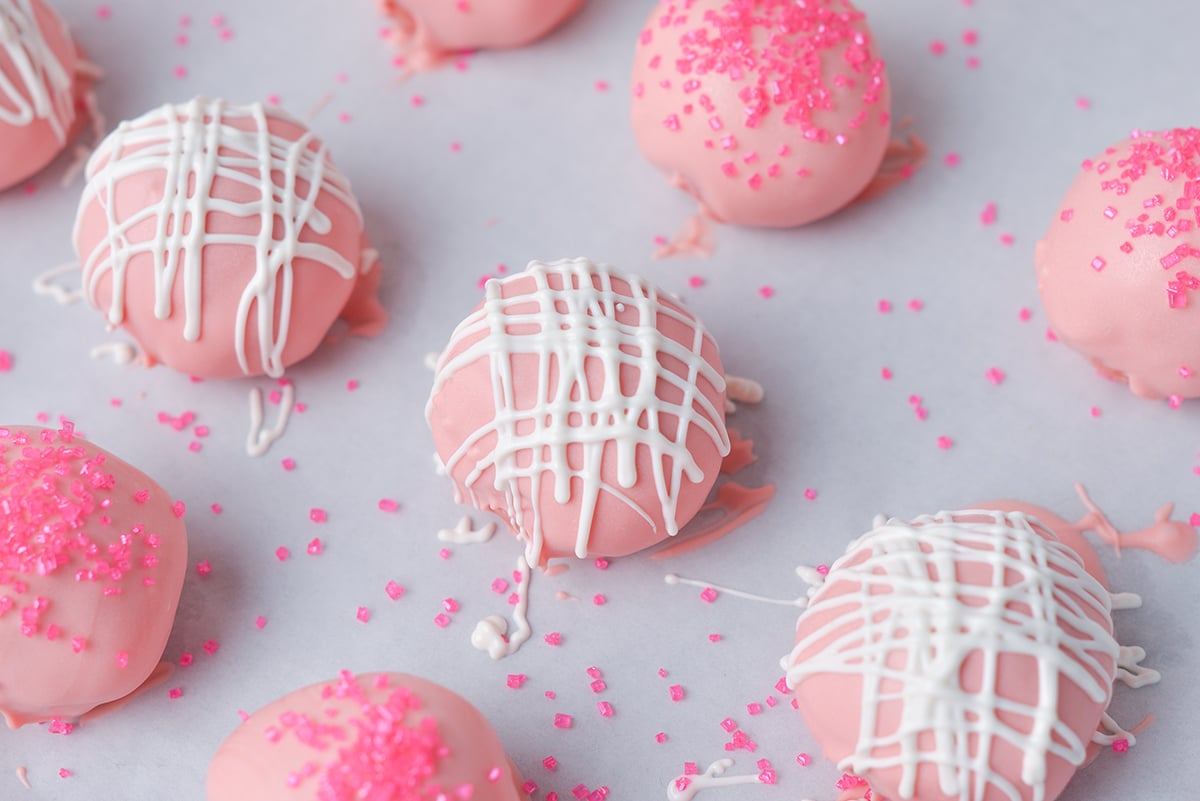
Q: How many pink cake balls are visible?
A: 9